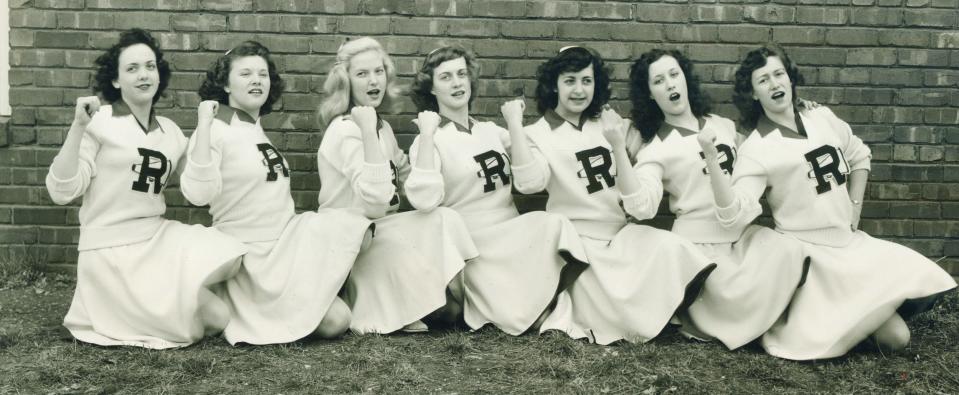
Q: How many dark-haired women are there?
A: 6